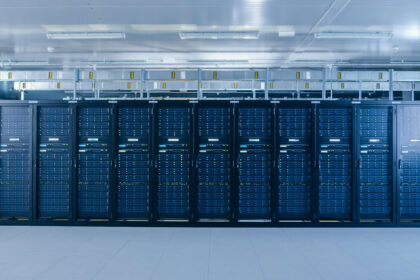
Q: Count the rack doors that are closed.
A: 11